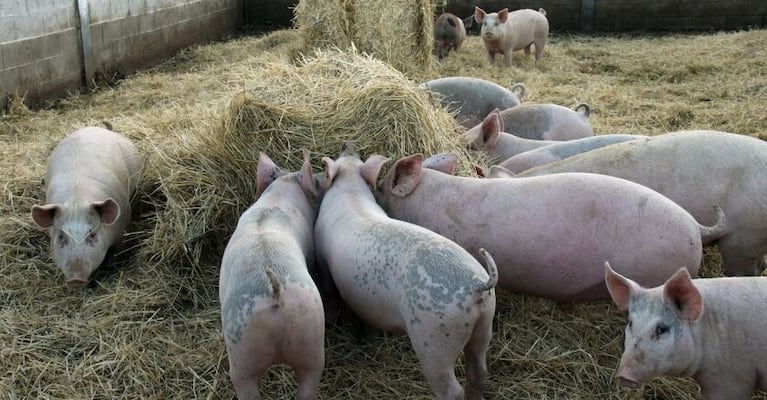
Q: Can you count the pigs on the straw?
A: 12